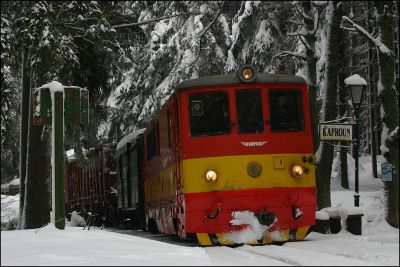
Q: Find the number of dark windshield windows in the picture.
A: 3